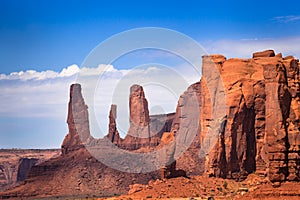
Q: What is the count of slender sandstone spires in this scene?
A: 3